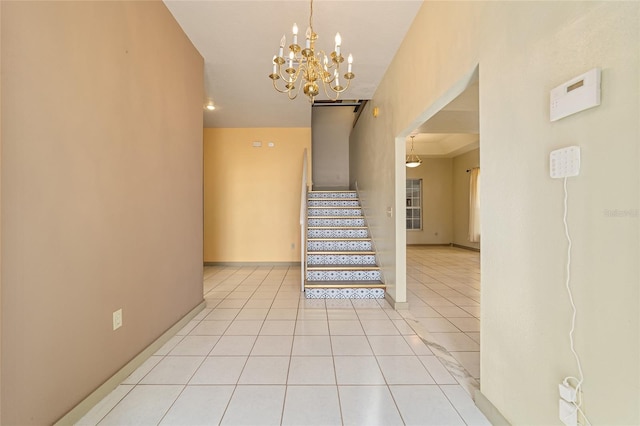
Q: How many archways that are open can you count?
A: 1